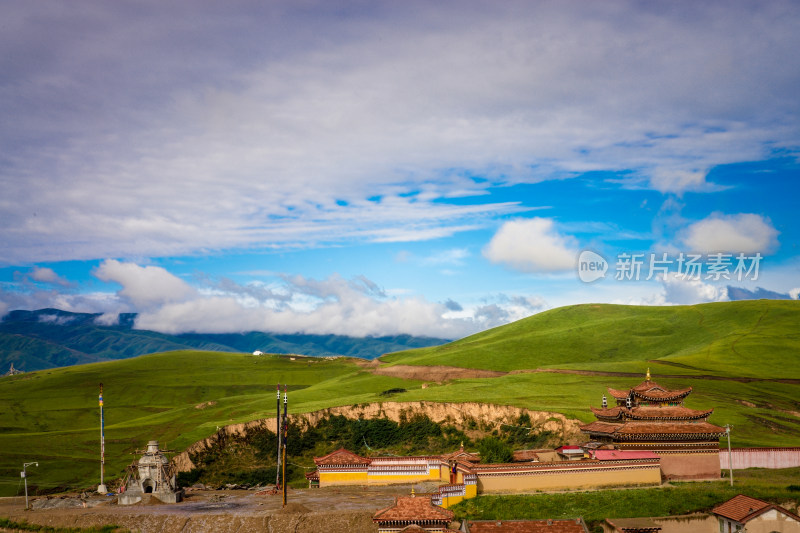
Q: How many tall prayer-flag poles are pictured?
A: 3